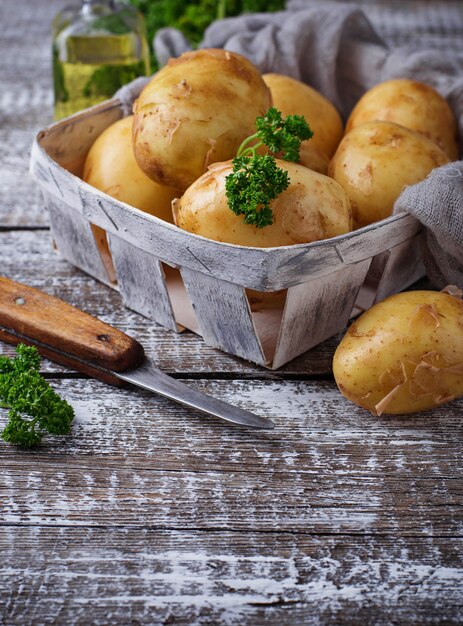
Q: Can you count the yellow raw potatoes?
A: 7